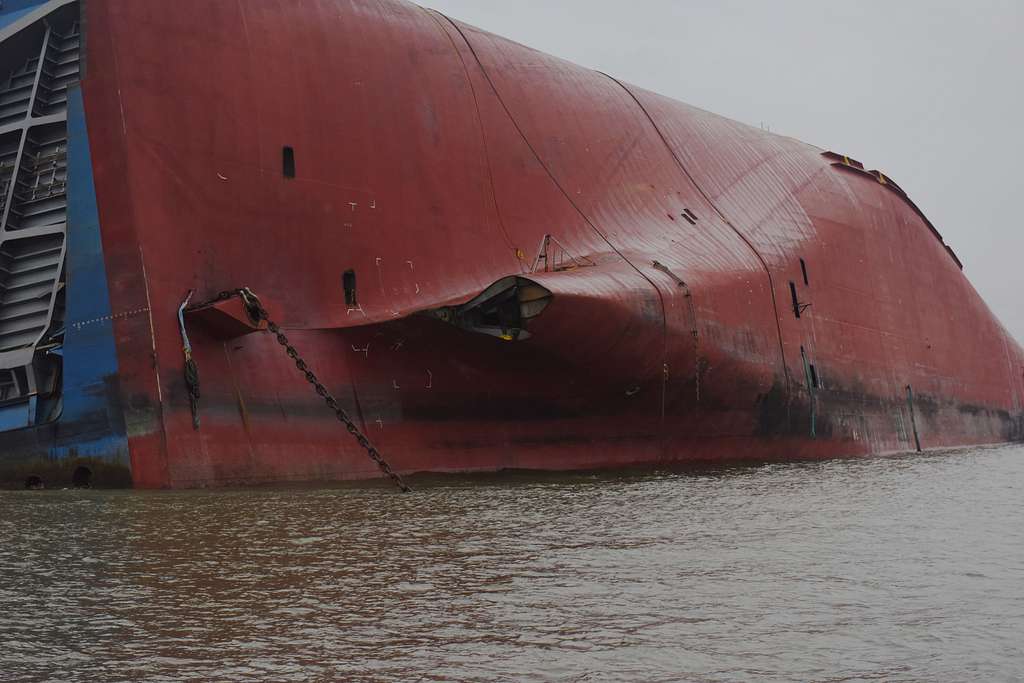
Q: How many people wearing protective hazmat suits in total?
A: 0